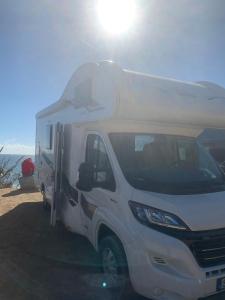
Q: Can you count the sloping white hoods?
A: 1